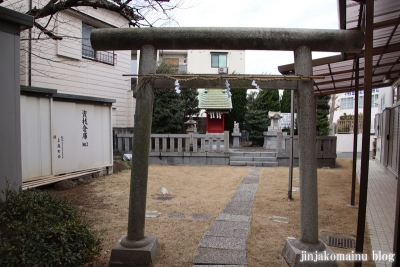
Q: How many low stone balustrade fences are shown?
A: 2